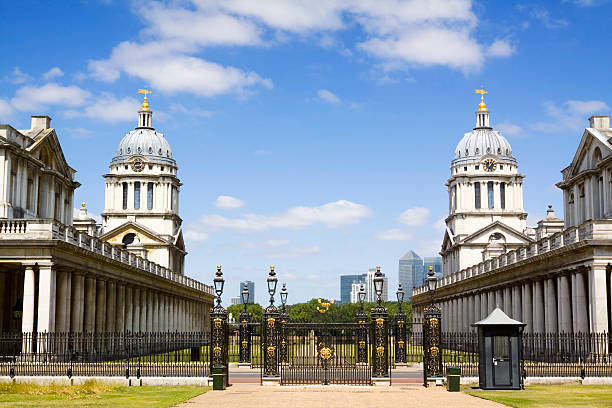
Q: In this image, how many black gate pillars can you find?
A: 8